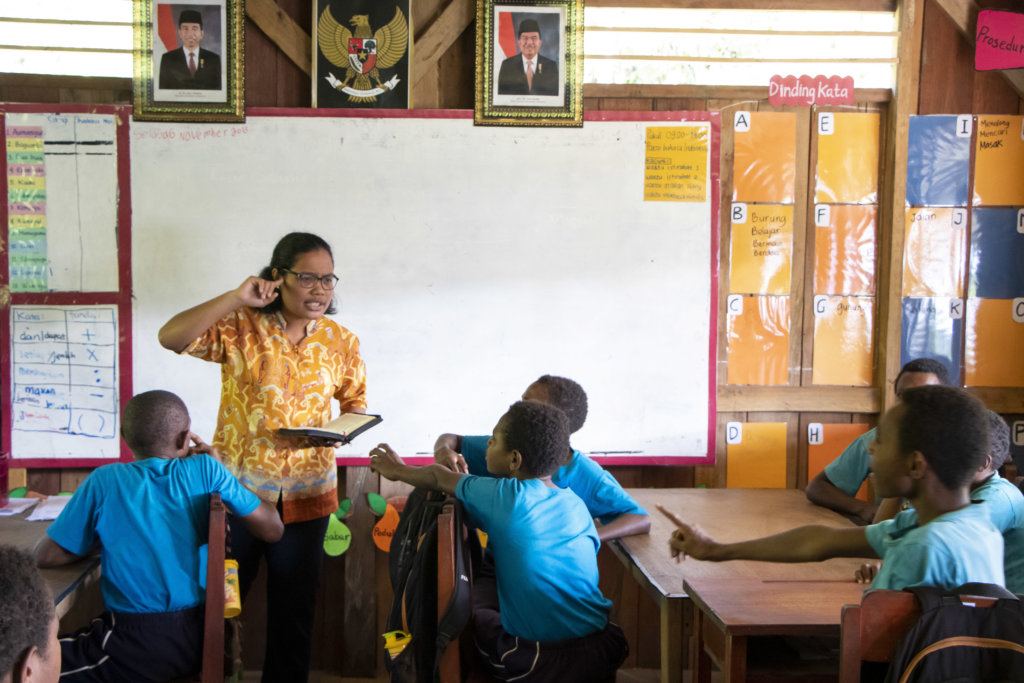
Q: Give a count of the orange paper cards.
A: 11